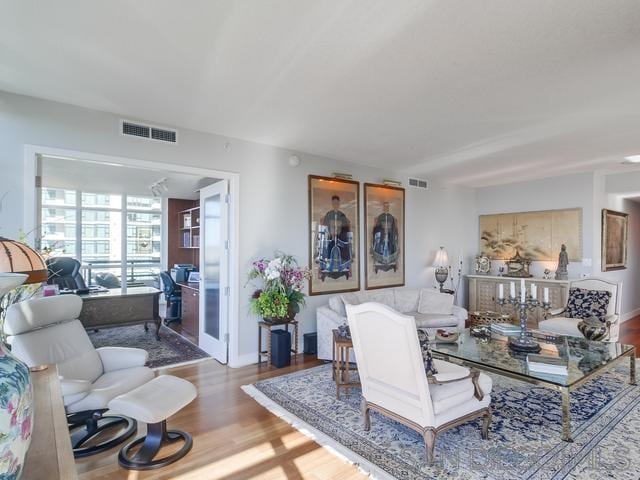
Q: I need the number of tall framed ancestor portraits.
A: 2